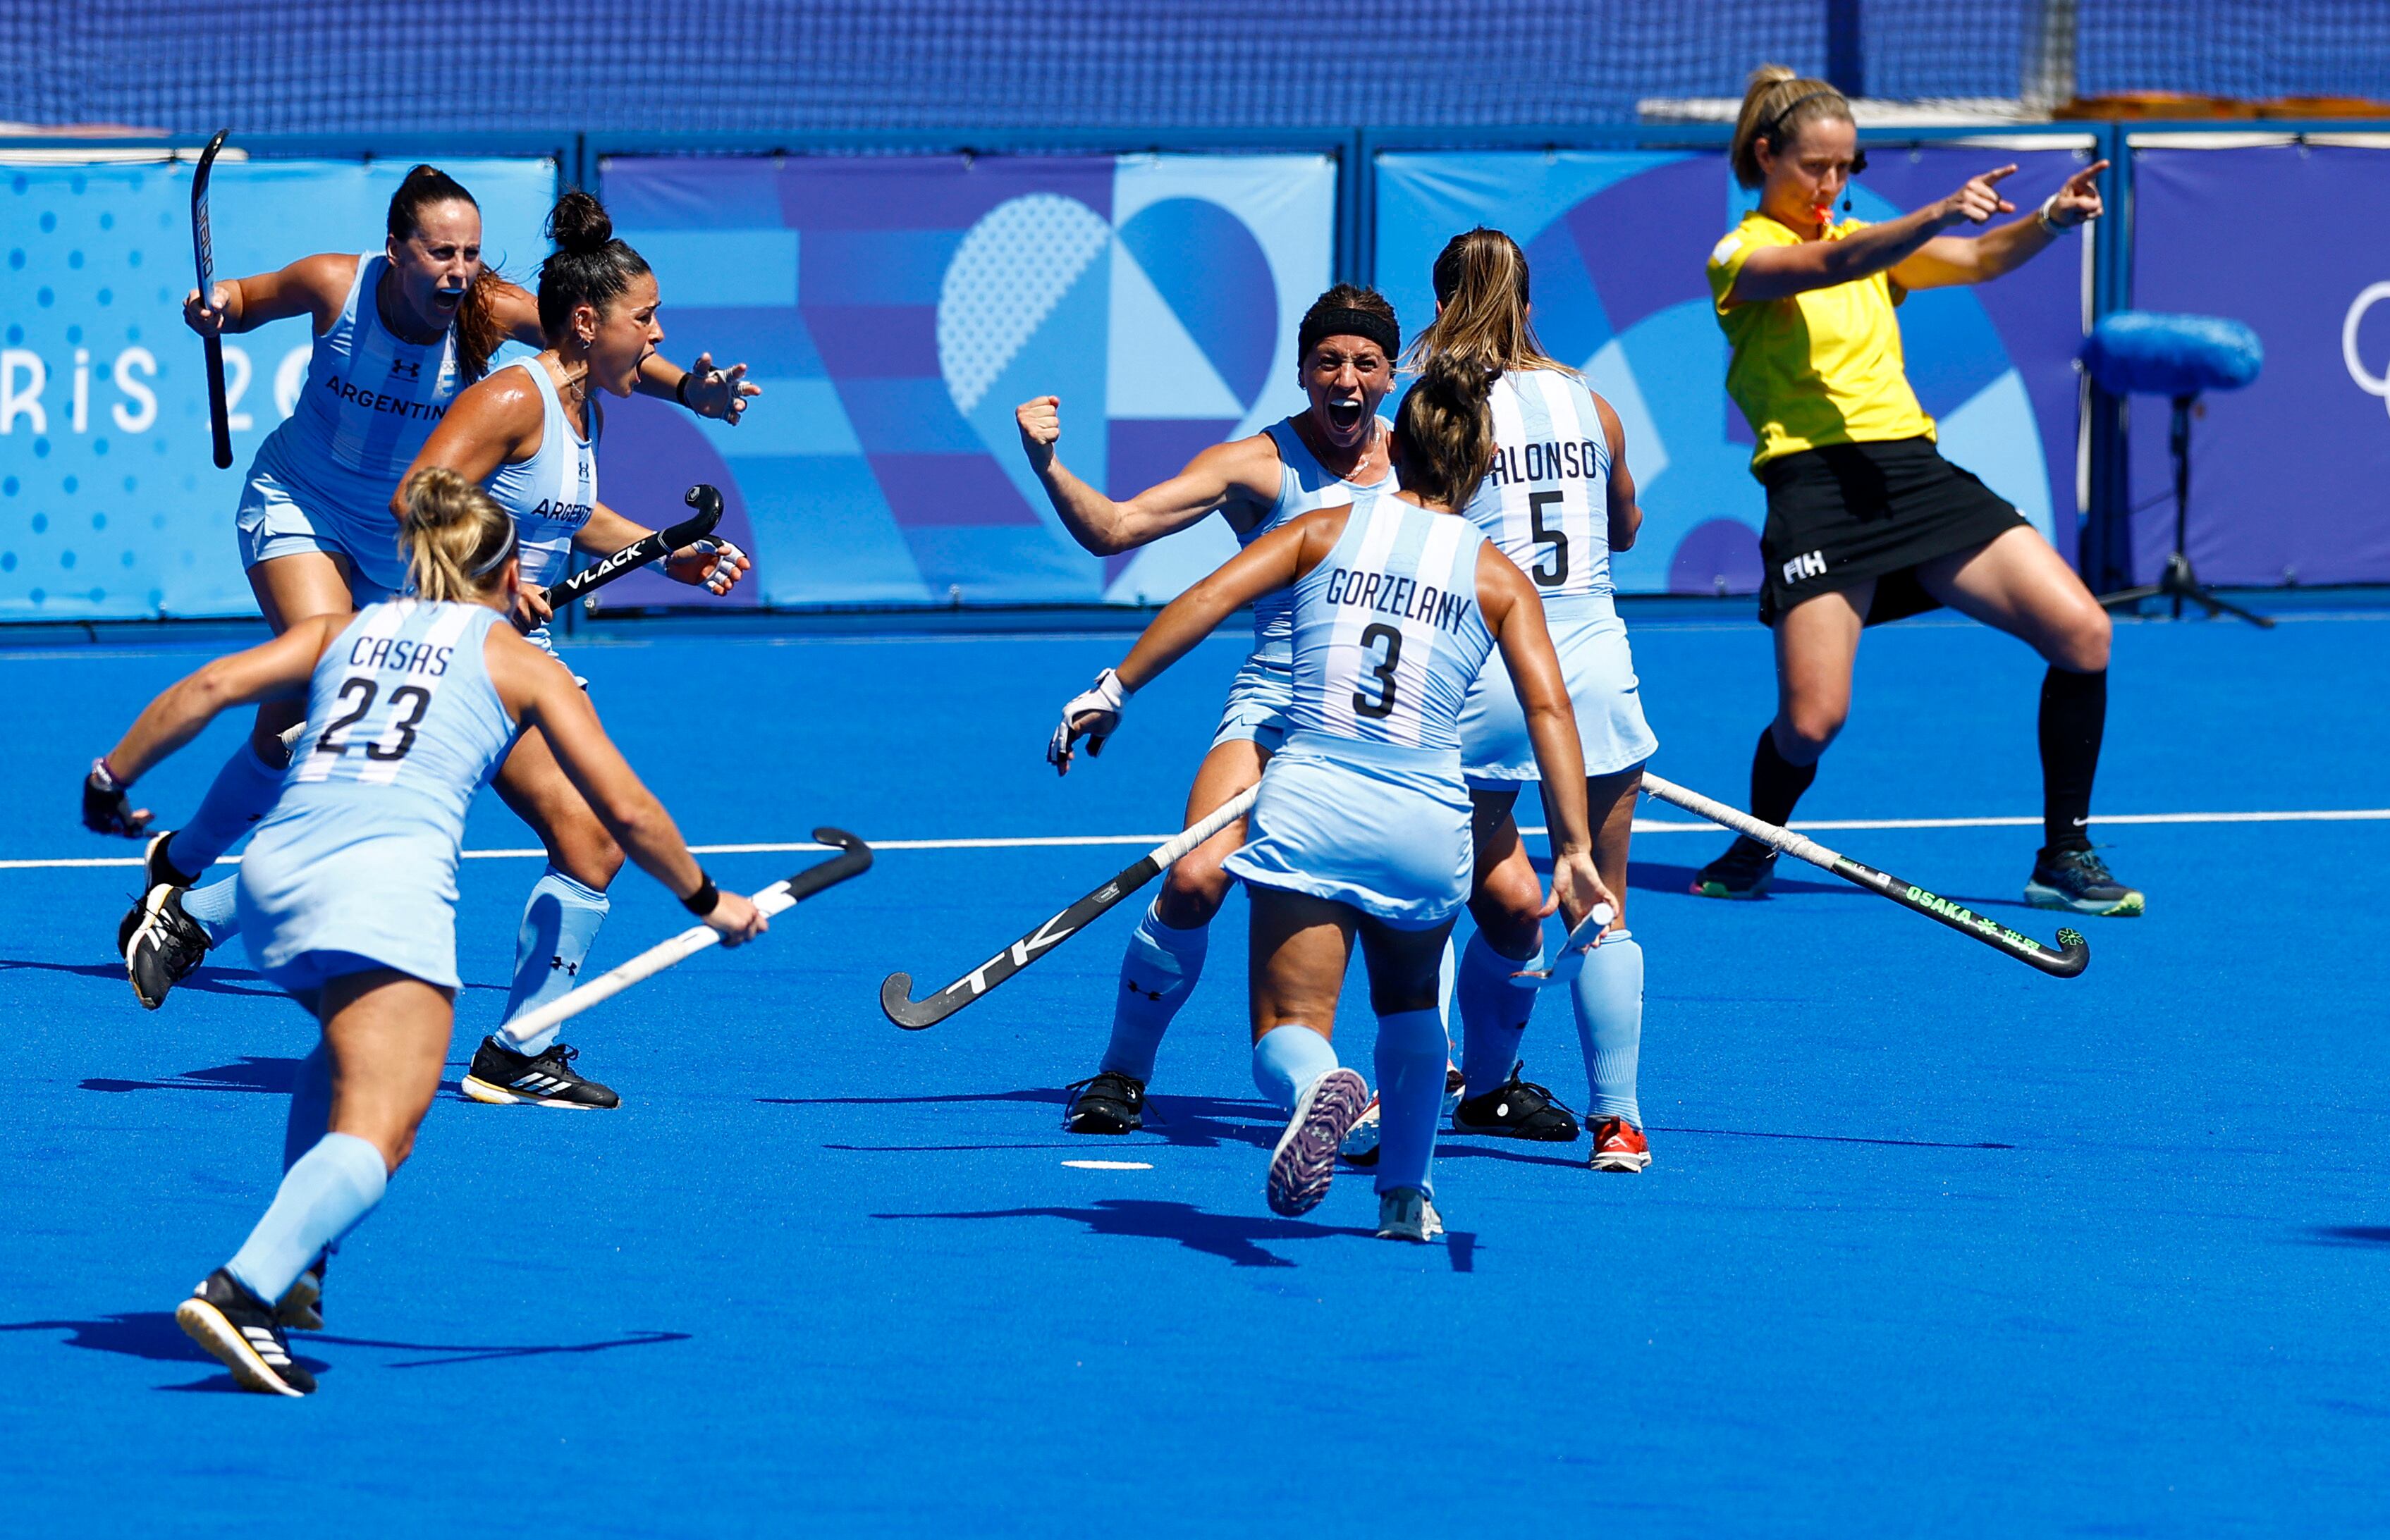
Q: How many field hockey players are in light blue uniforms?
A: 6